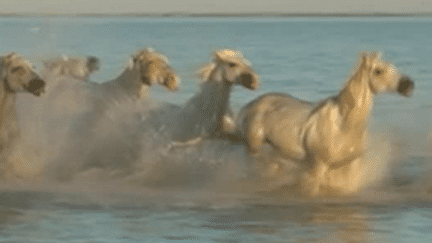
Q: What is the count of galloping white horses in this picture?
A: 5